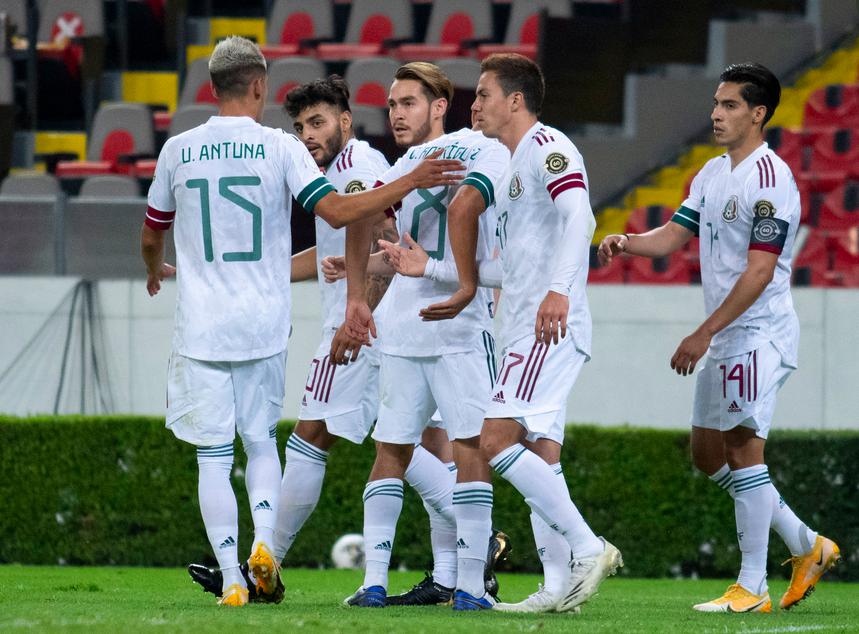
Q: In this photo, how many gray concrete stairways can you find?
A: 1